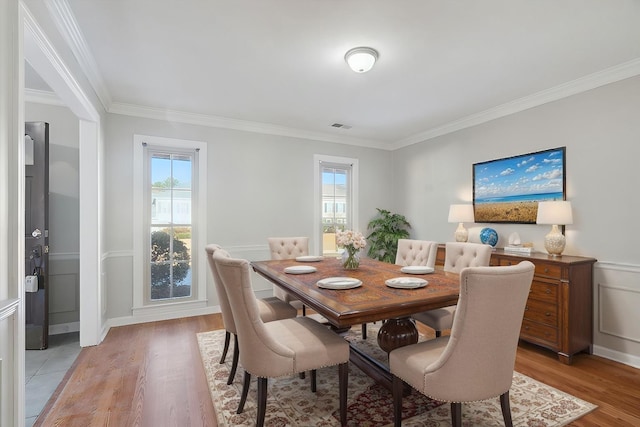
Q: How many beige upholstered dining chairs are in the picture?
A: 6